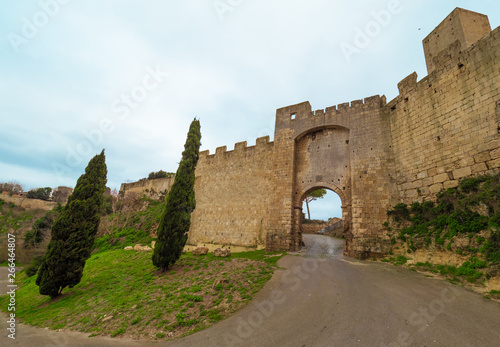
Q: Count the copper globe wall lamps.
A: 0